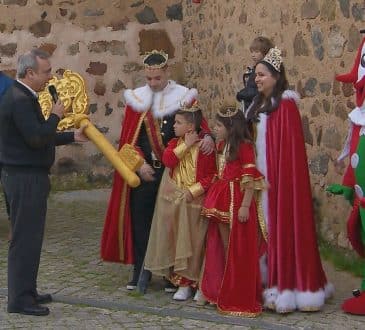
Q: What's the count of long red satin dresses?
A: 1